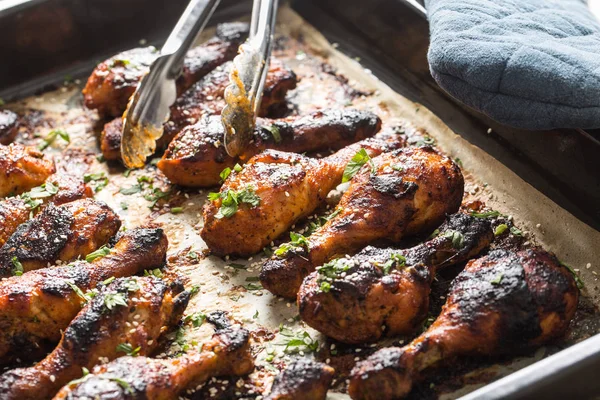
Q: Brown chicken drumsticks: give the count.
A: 15